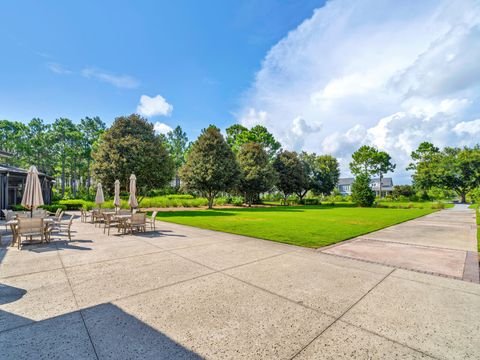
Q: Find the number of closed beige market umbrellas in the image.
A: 4